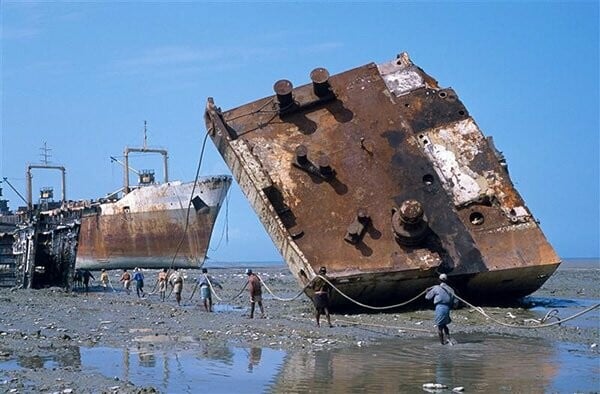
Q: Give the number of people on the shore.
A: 11